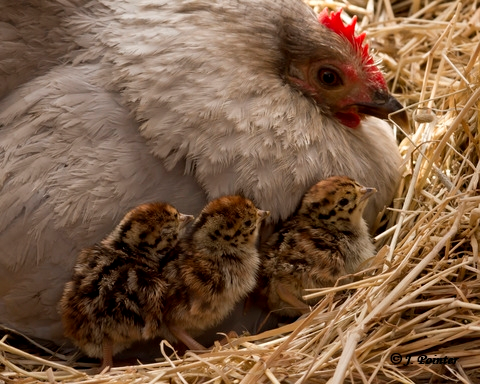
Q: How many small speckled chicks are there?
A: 3